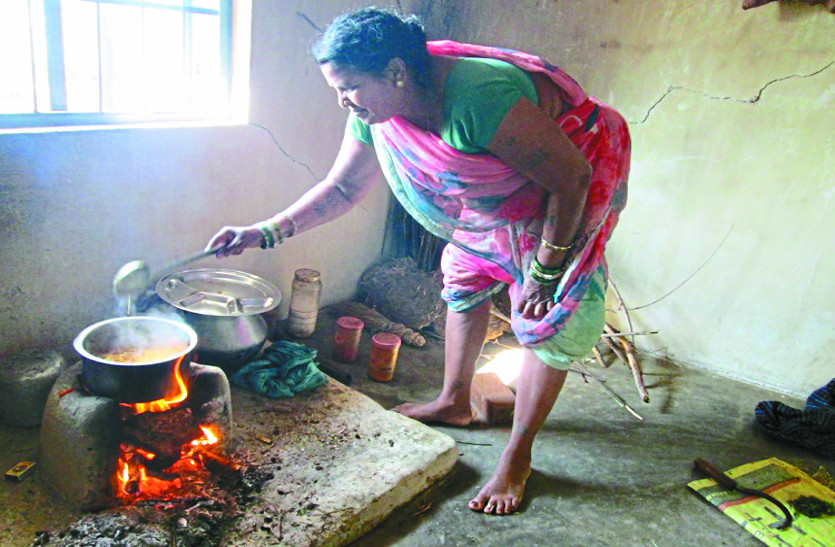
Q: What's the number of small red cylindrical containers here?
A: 2